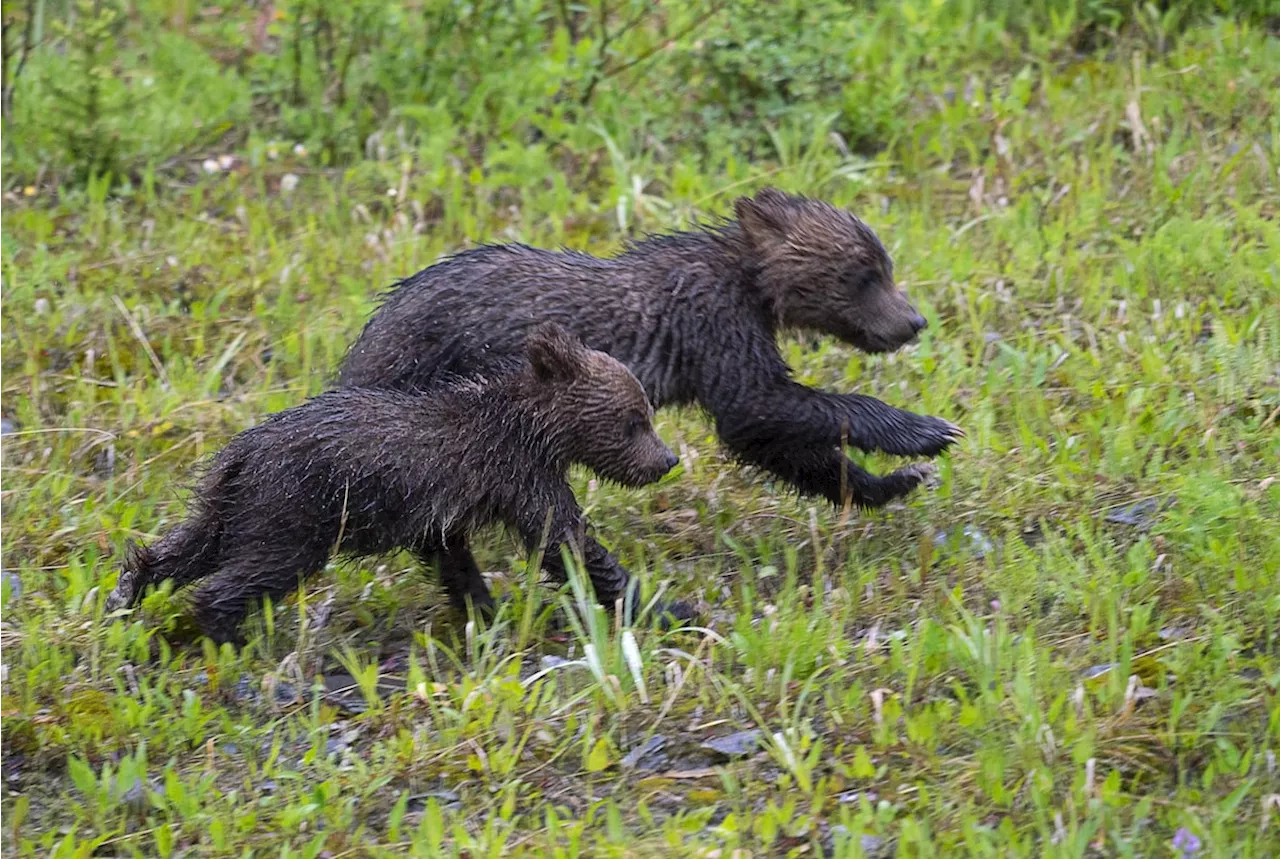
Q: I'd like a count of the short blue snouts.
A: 0